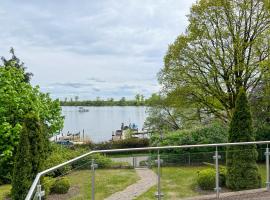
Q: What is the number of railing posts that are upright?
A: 5